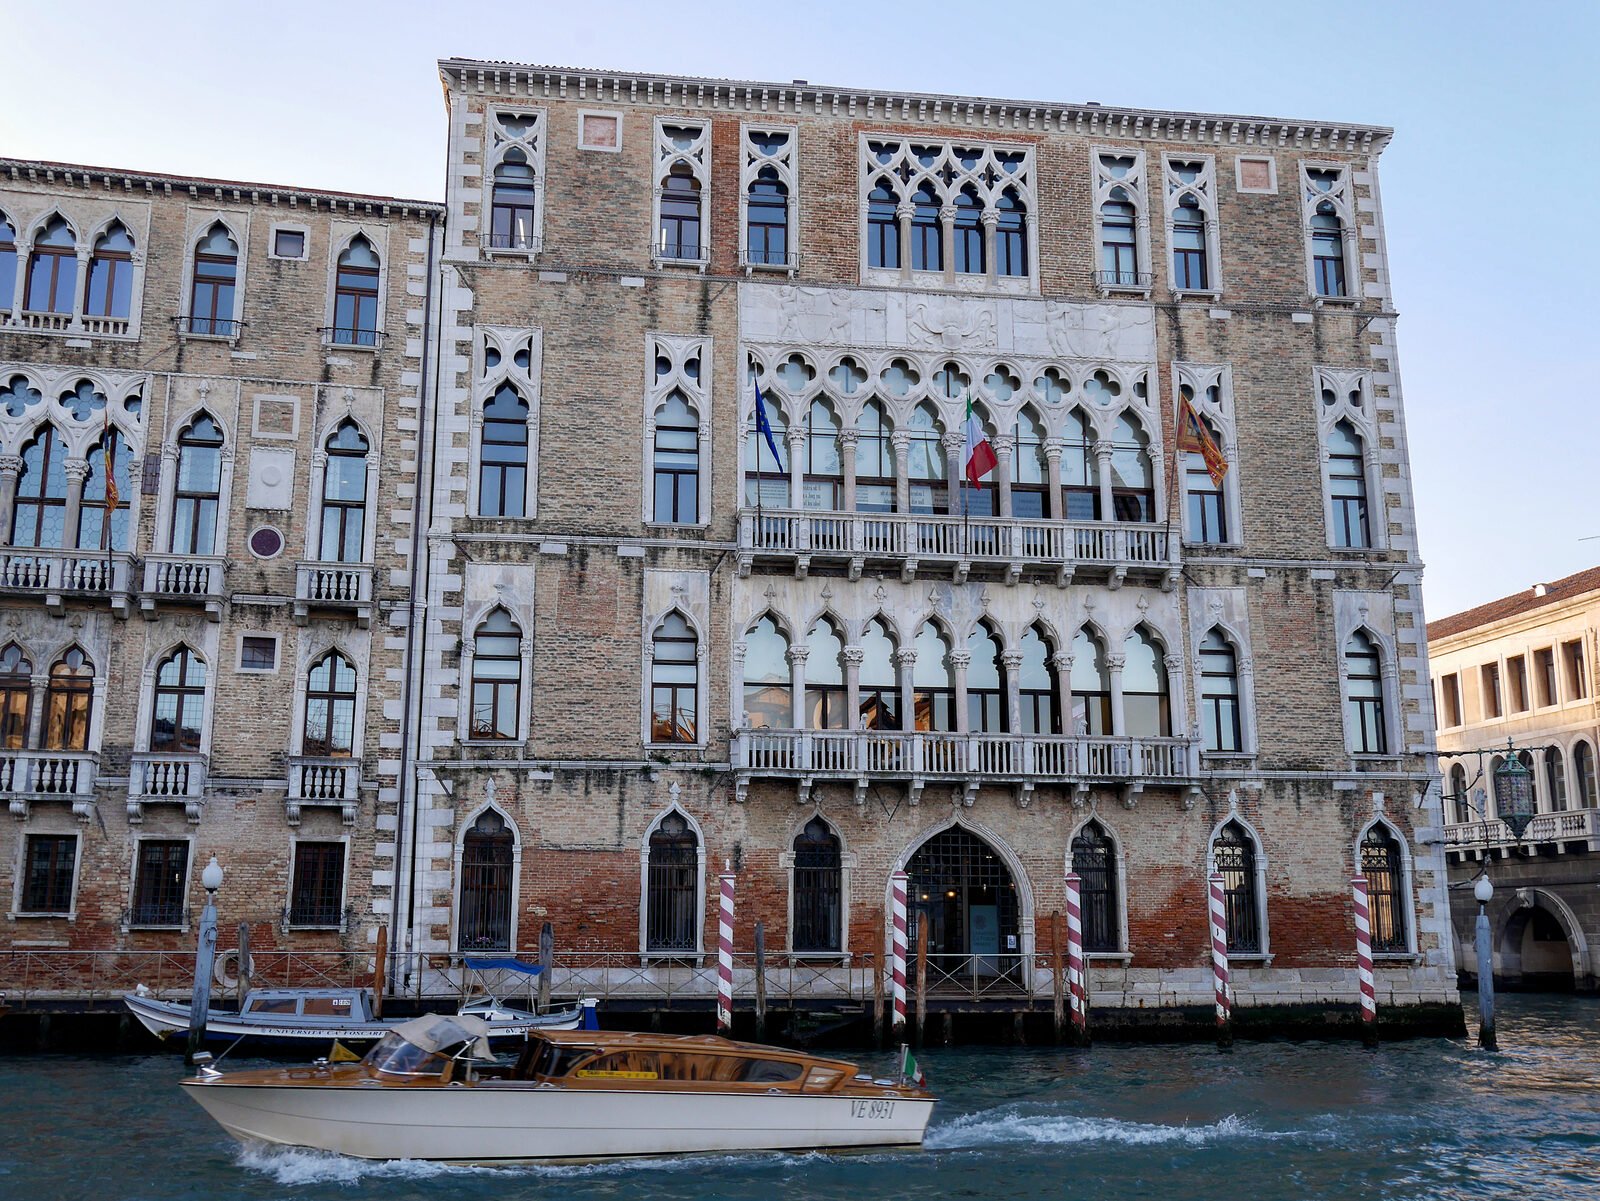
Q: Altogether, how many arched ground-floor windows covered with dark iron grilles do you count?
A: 6